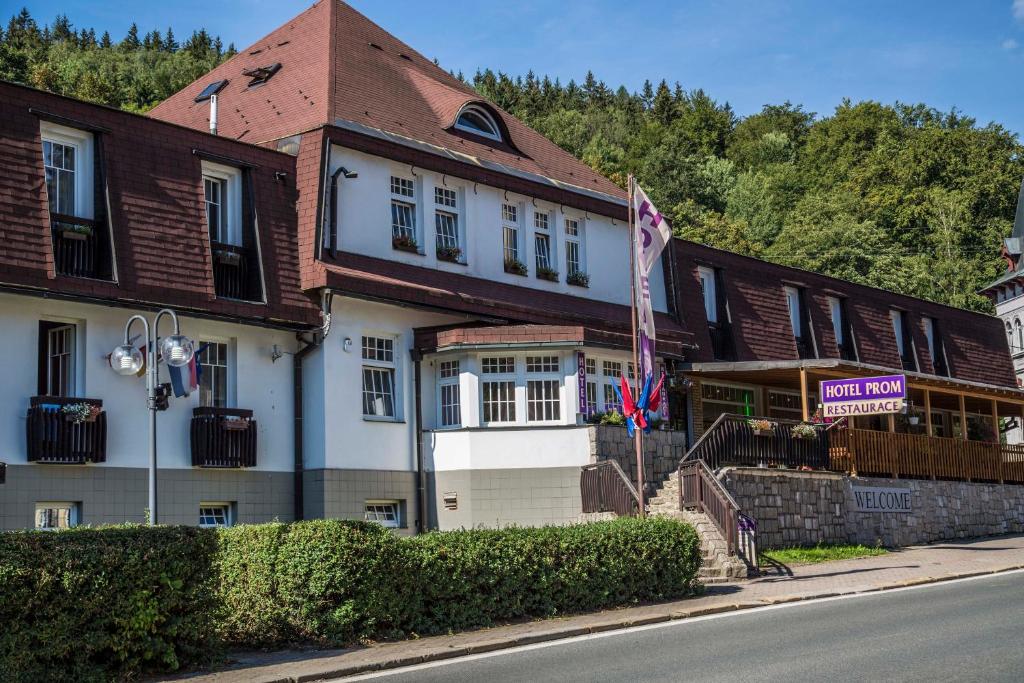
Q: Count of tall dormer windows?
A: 7